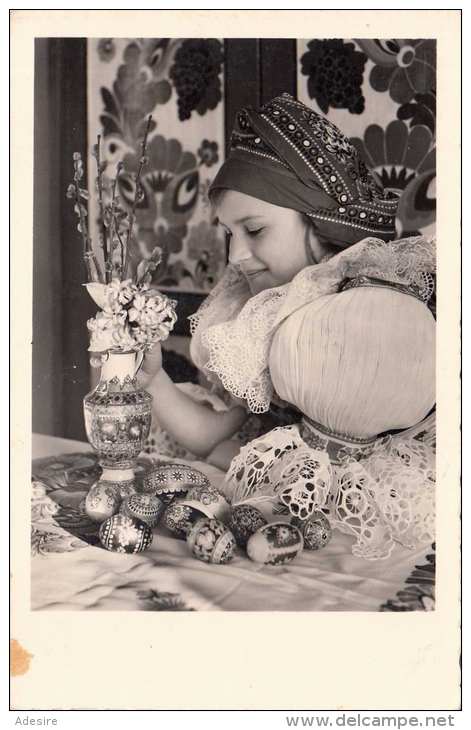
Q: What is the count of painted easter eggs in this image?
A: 10